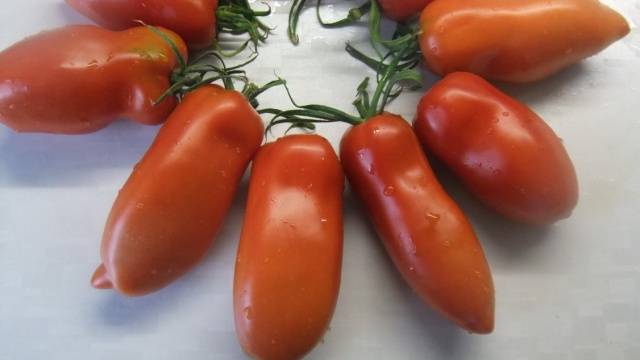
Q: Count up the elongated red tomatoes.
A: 8